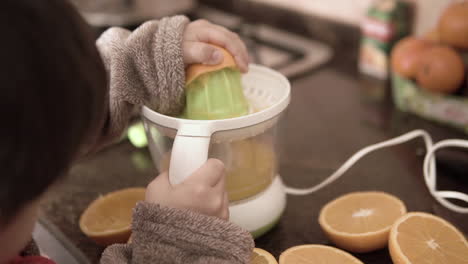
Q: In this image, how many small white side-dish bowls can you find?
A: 0